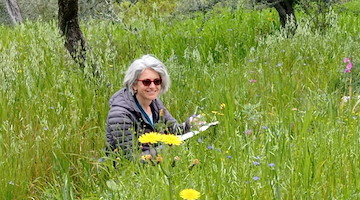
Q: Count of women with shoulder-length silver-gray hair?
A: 1